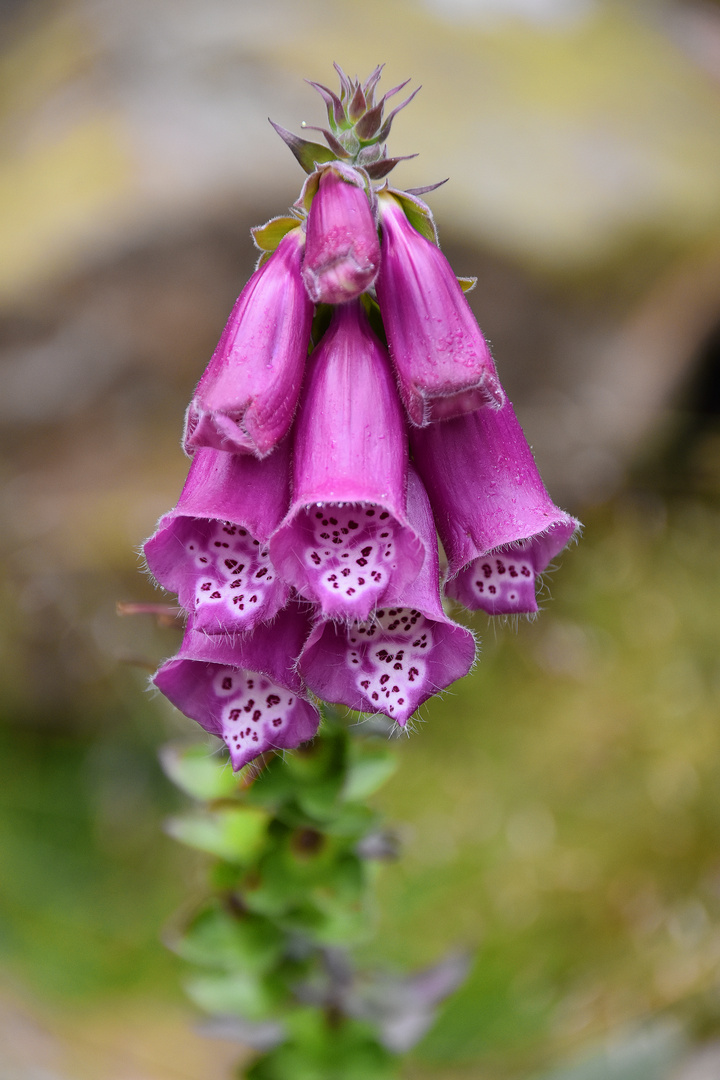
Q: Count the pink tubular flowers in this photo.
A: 8